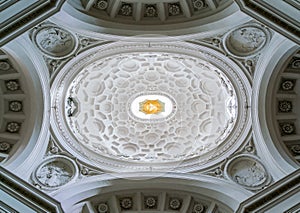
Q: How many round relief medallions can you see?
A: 4